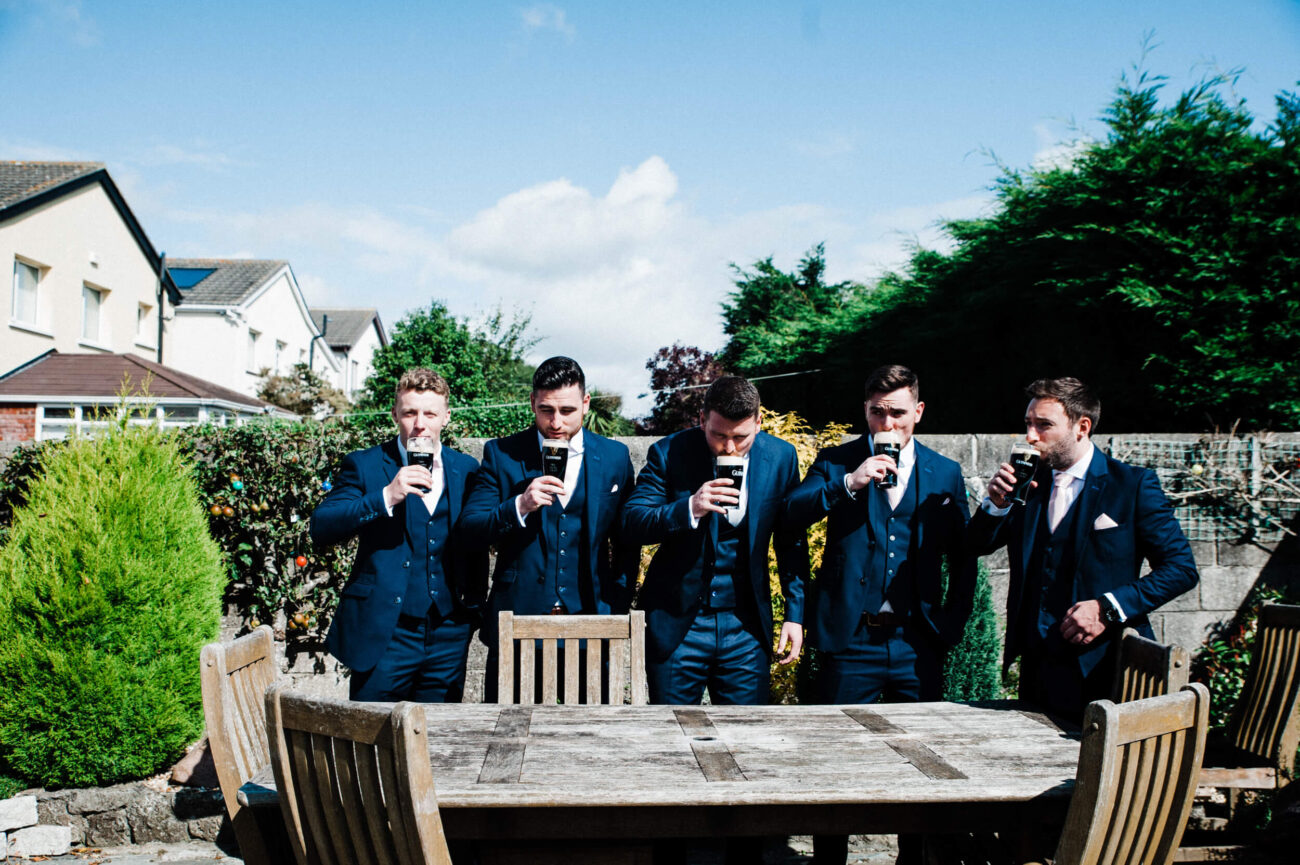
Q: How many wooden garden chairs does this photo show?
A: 6